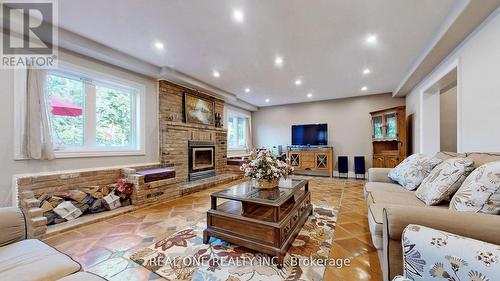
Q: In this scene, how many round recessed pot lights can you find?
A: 11